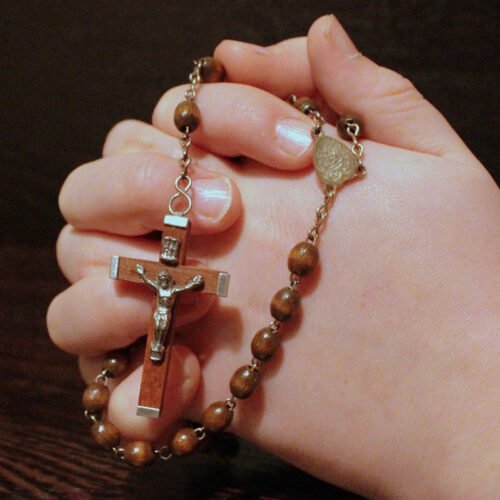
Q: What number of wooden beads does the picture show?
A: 14